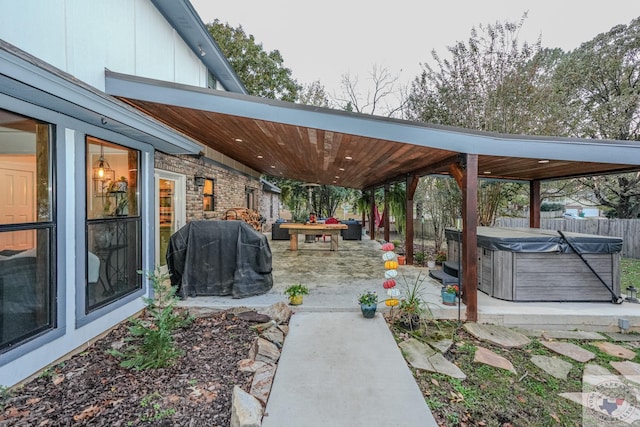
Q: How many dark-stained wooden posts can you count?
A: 6